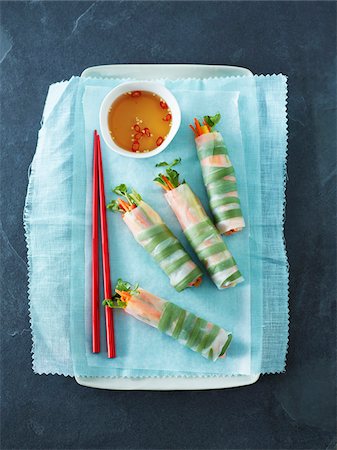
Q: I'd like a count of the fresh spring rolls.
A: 4